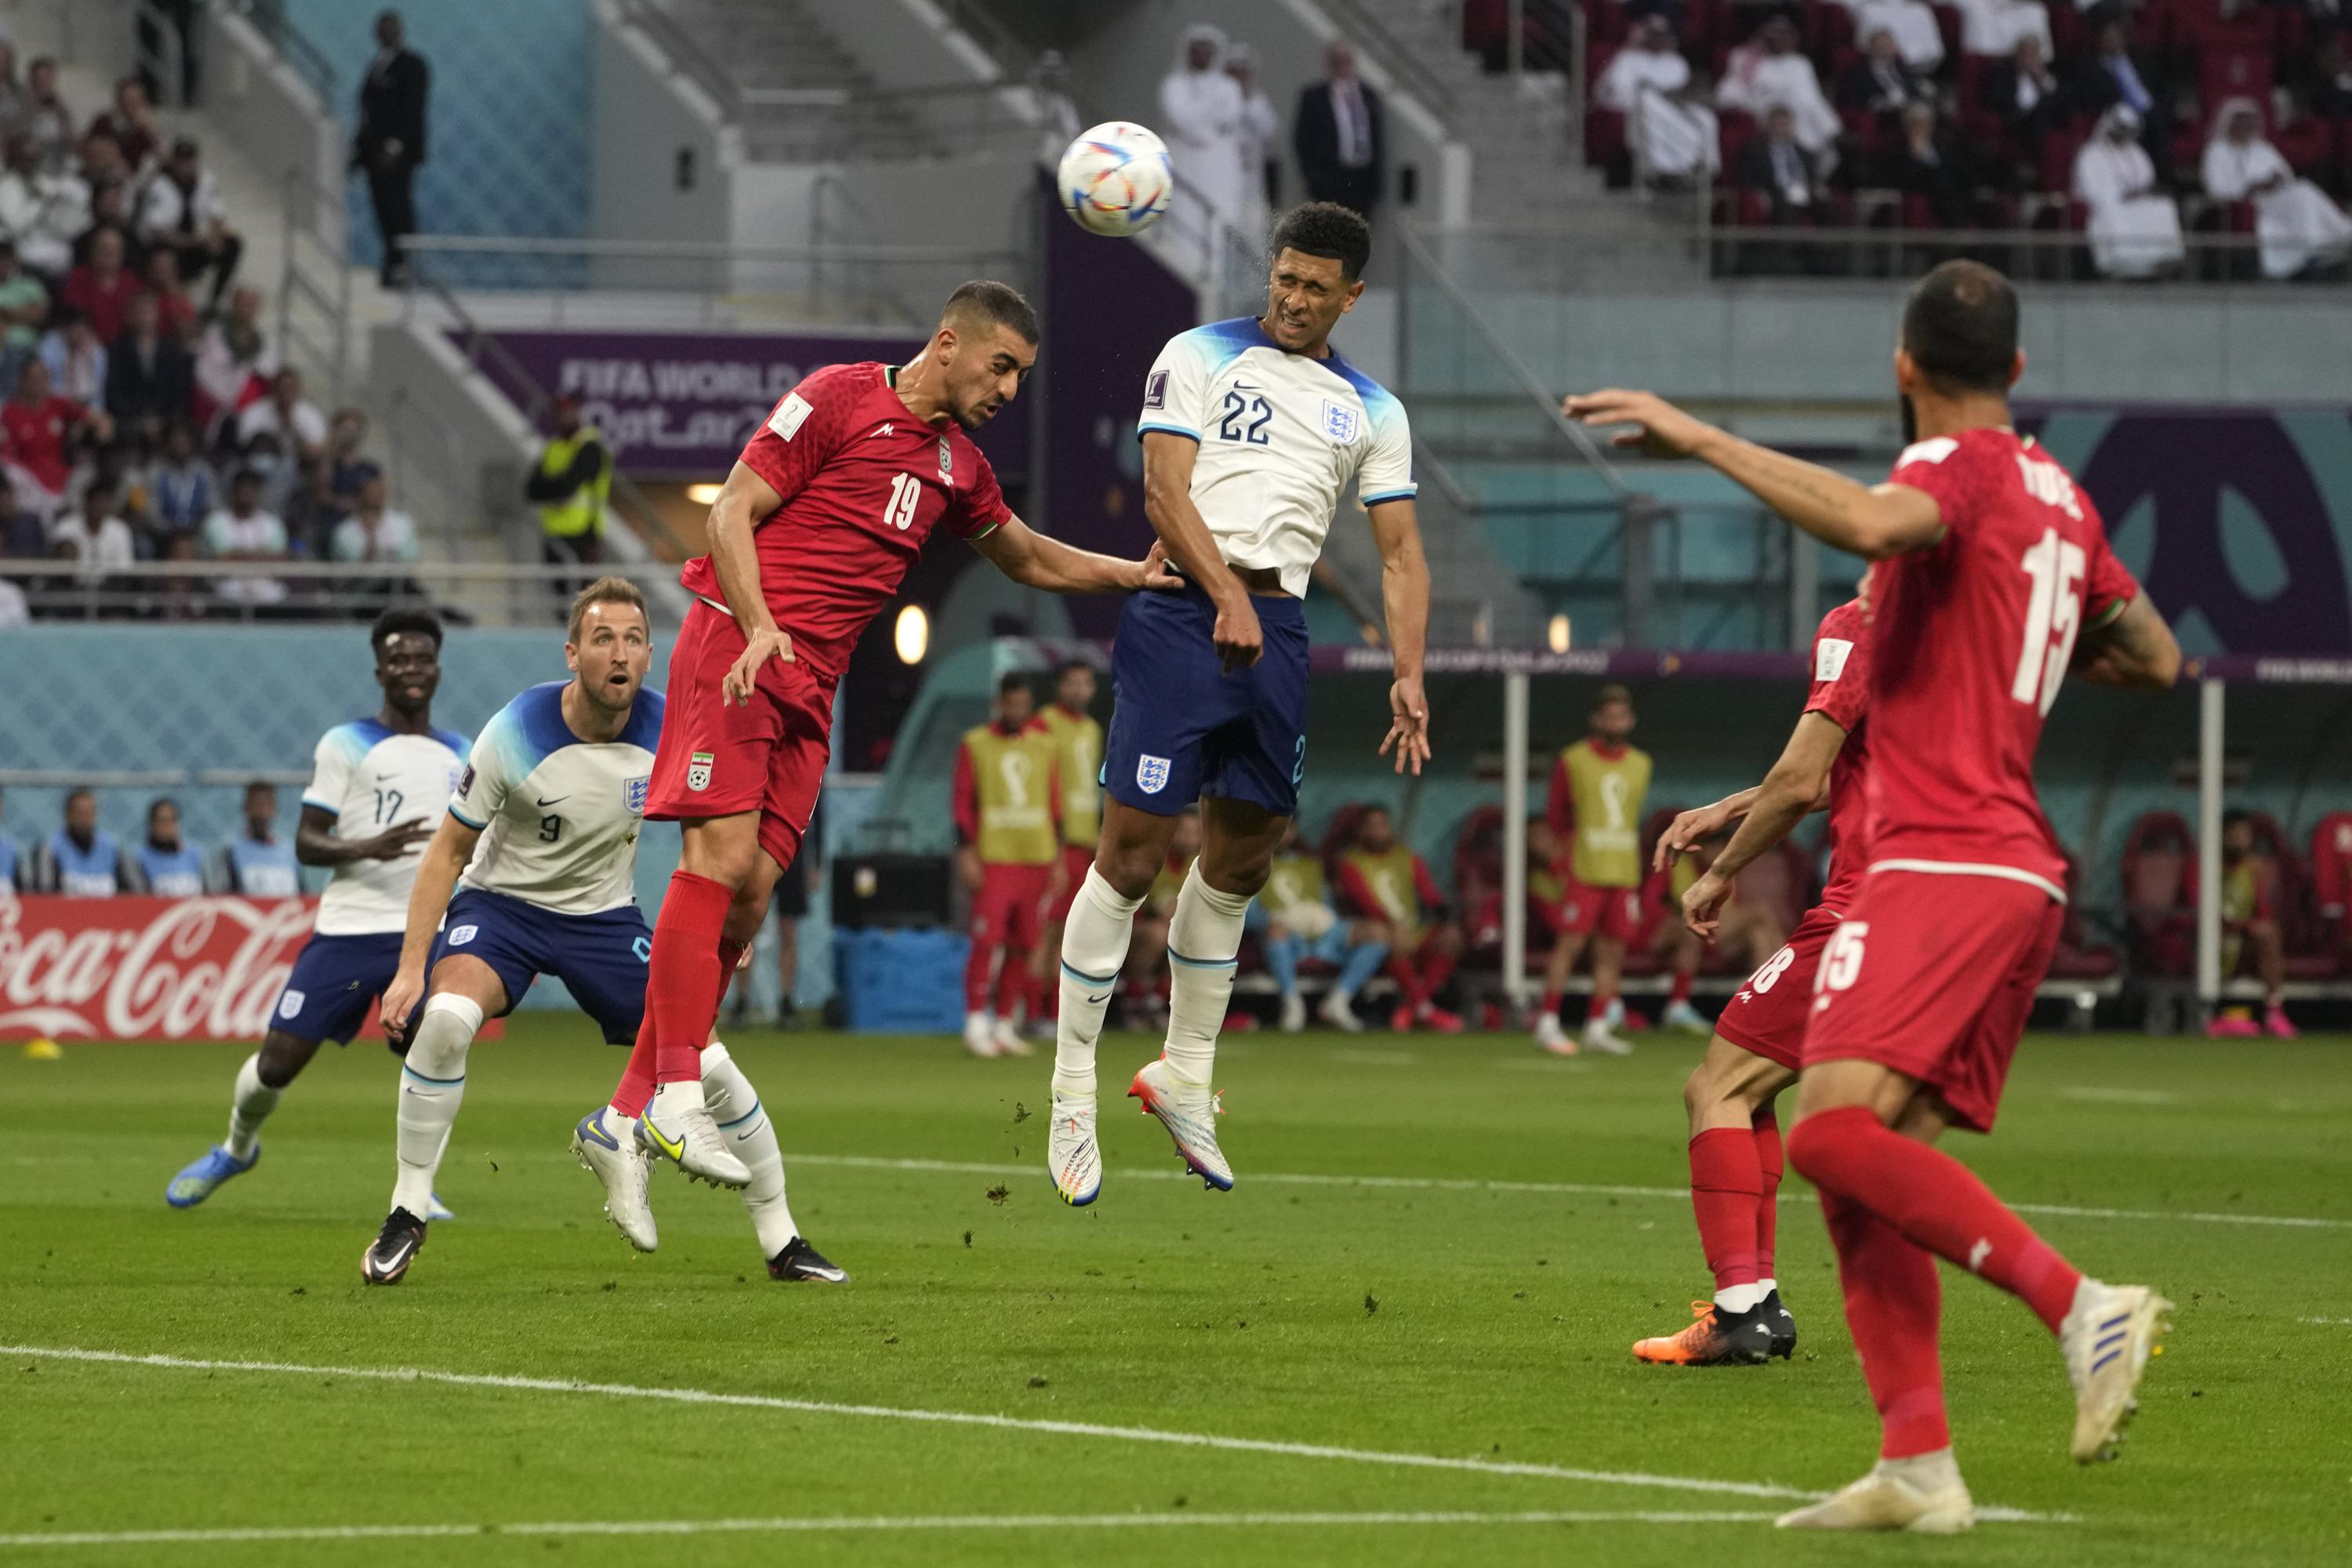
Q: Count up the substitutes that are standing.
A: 3